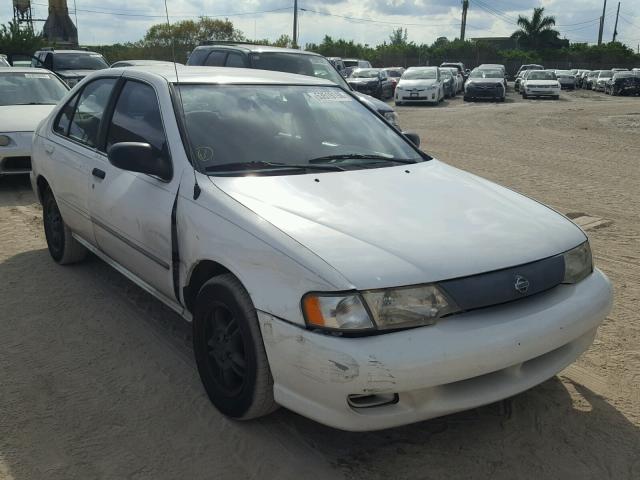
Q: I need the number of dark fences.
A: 1